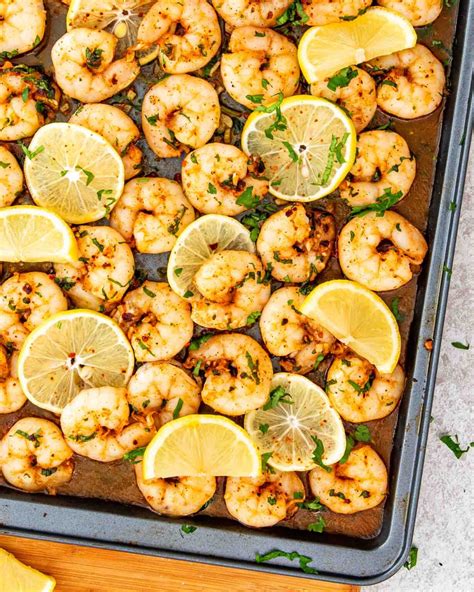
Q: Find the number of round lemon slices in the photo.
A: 6